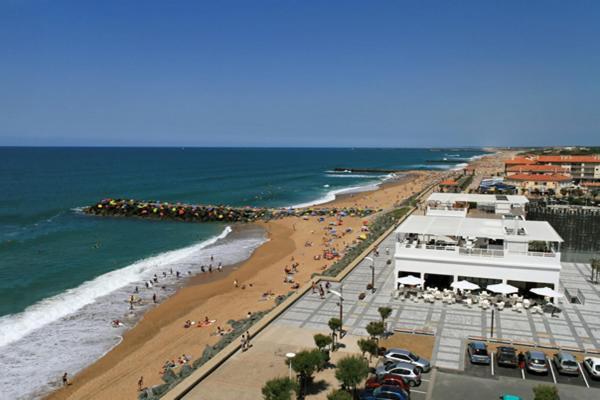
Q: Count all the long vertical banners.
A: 0